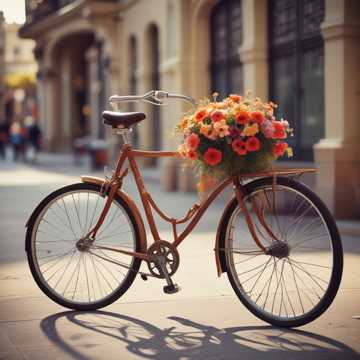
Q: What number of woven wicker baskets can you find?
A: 0